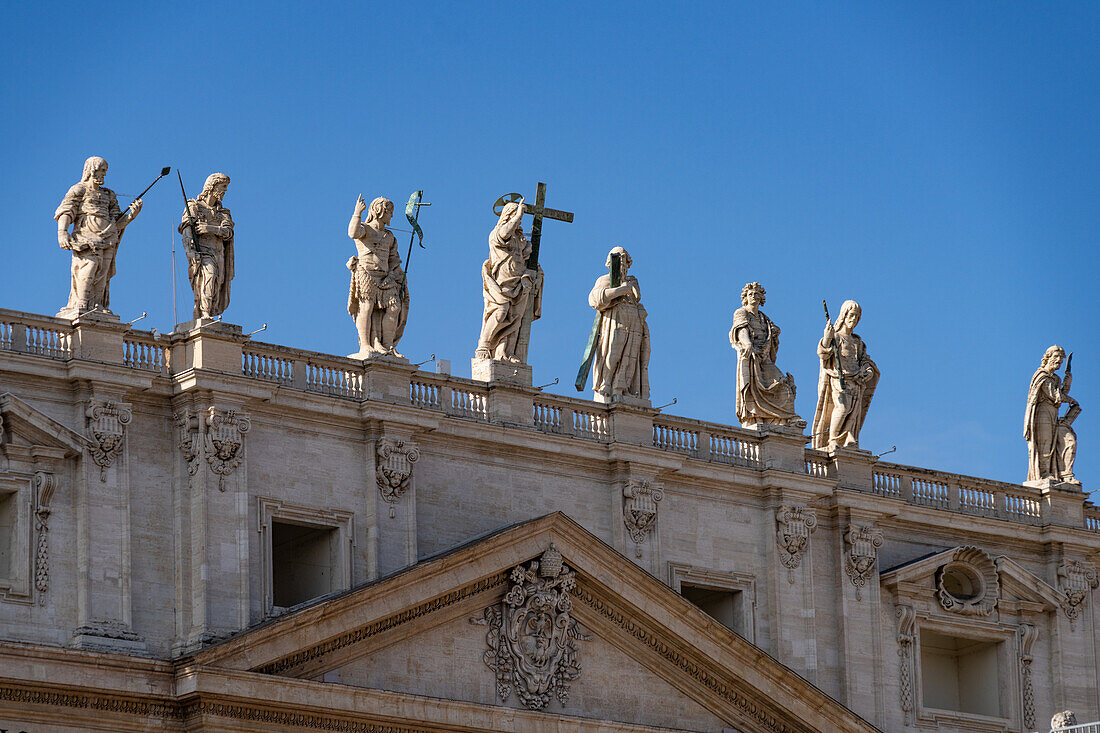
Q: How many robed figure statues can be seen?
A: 8